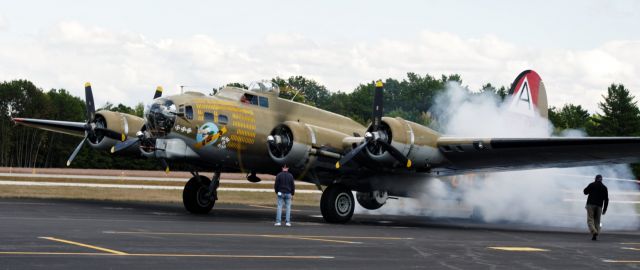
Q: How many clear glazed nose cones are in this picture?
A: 1